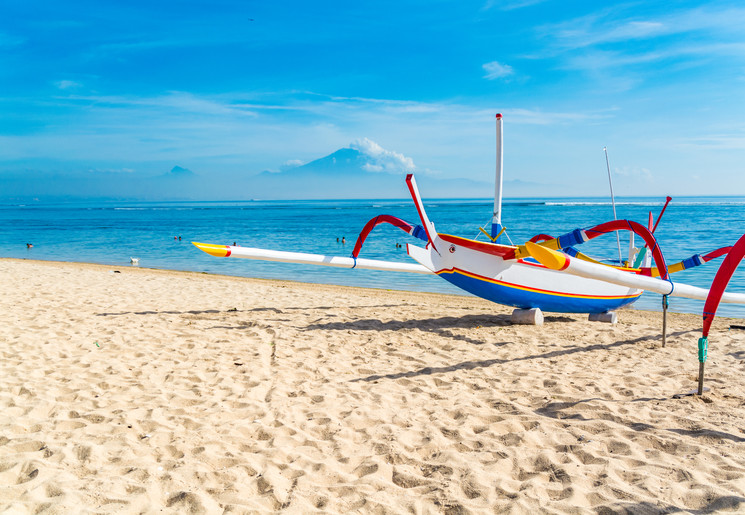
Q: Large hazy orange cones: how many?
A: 0